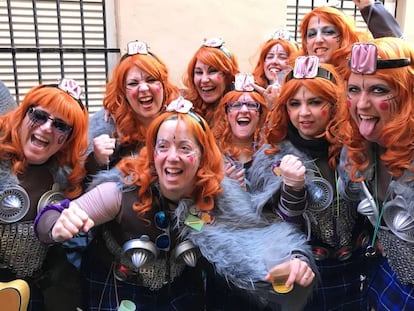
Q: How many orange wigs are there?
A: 9